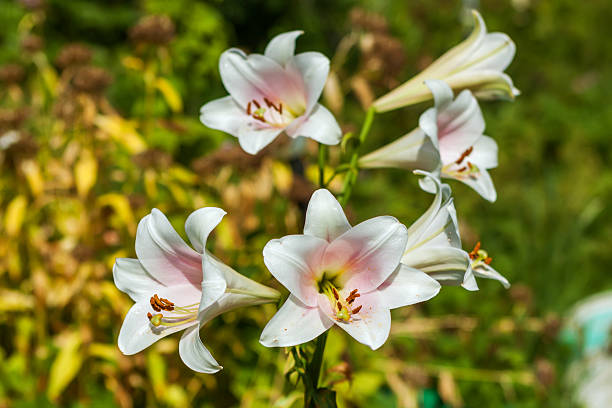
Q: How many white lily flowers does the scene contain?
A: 6